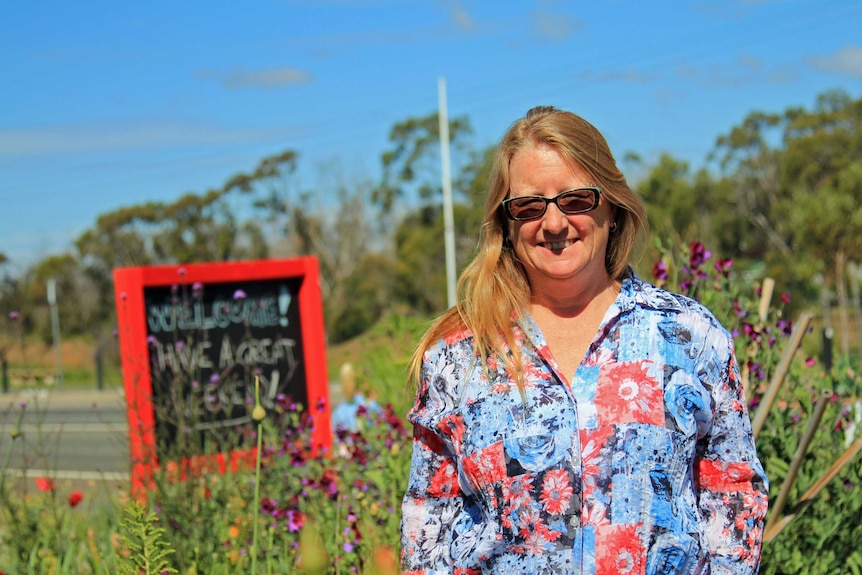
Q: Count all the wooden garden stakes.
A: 4